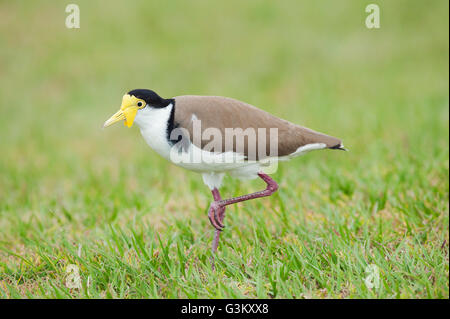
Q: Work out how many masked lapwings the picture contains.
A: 1